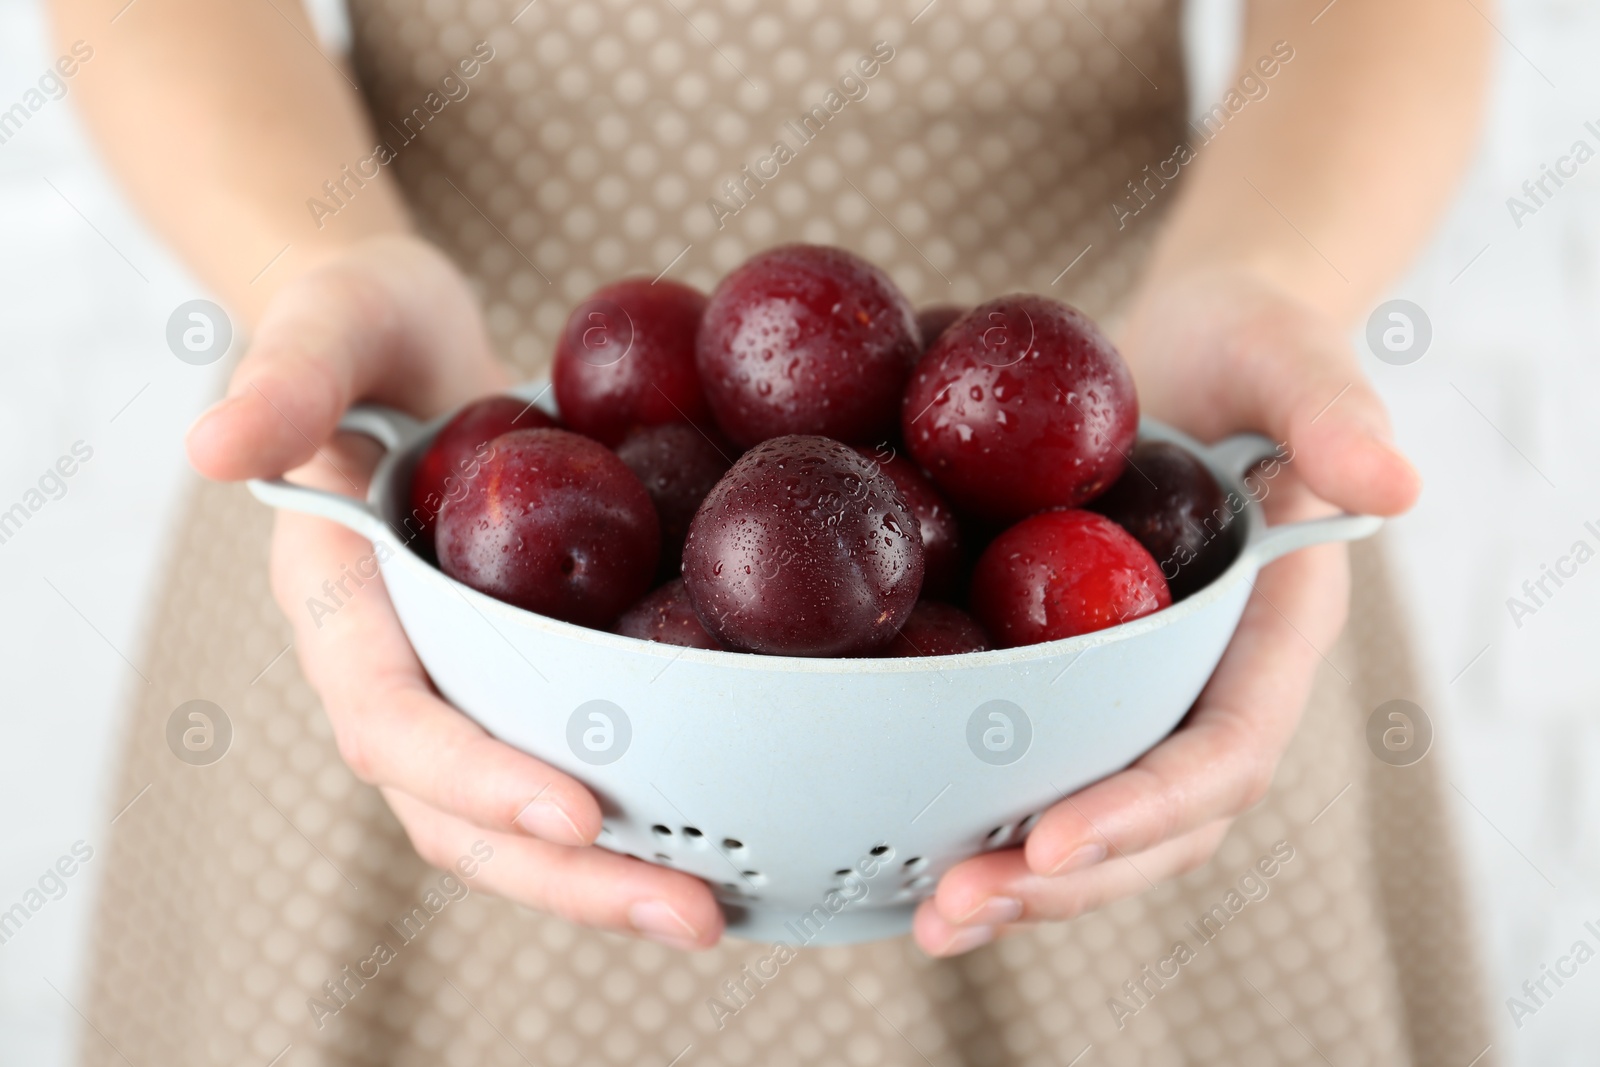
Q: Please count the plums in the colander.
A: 13